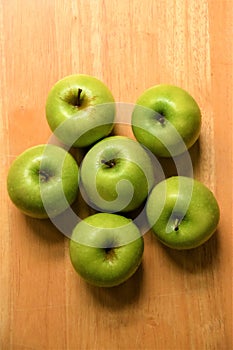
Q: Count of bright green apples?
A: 6